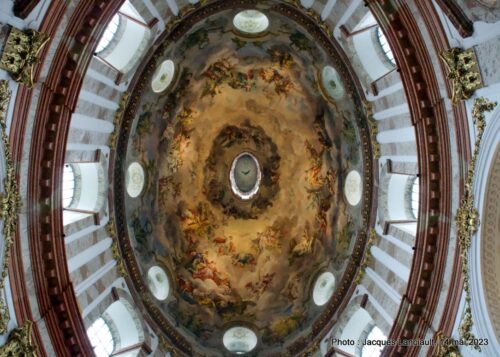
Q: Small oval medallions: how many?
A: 8